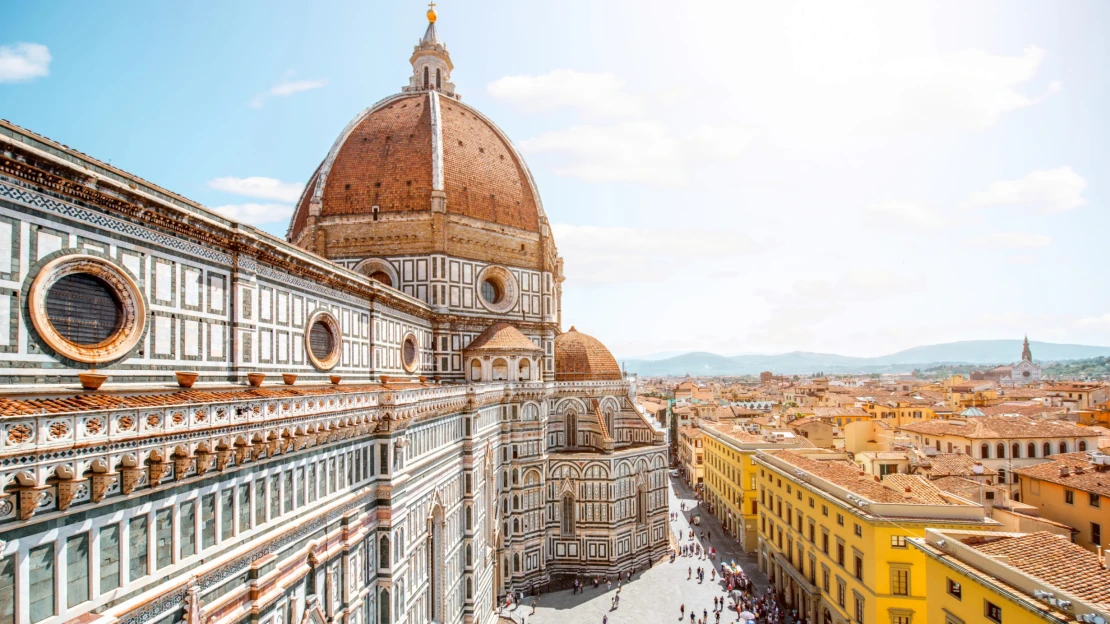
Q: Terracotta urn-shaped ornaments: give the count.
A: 8